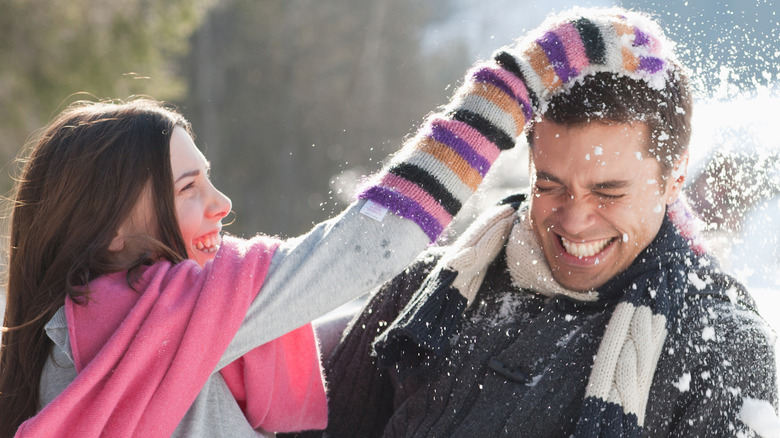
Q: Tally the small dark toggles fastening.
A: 1